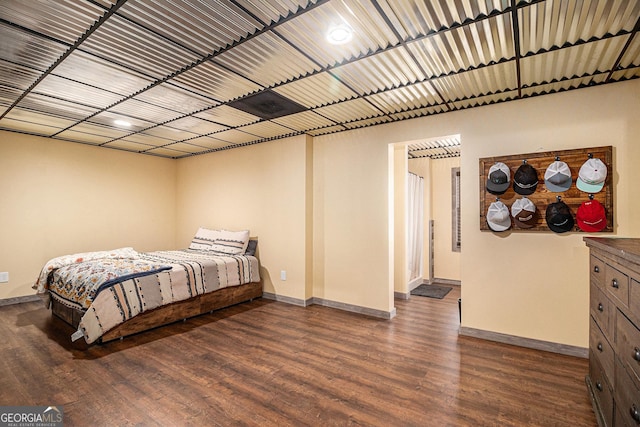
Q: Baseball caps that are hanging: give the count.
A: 8